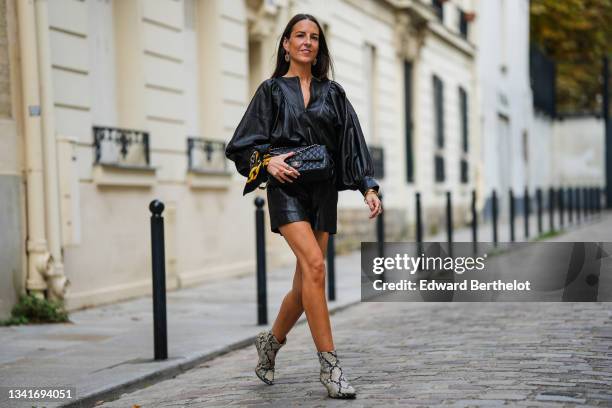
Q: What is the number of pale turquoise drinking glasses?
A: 0